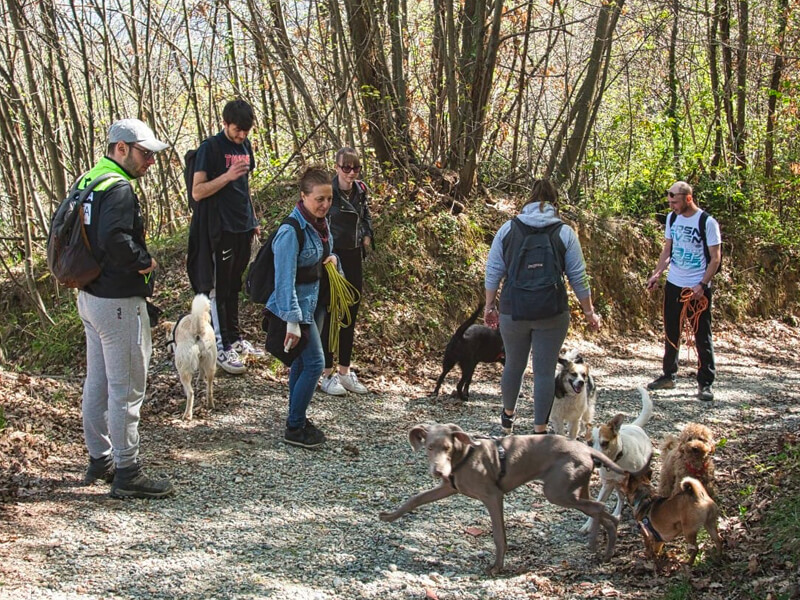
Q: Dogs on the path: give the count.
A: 7